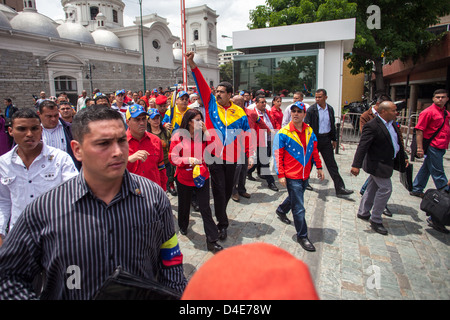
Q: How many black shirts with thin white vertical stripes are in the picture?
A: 1